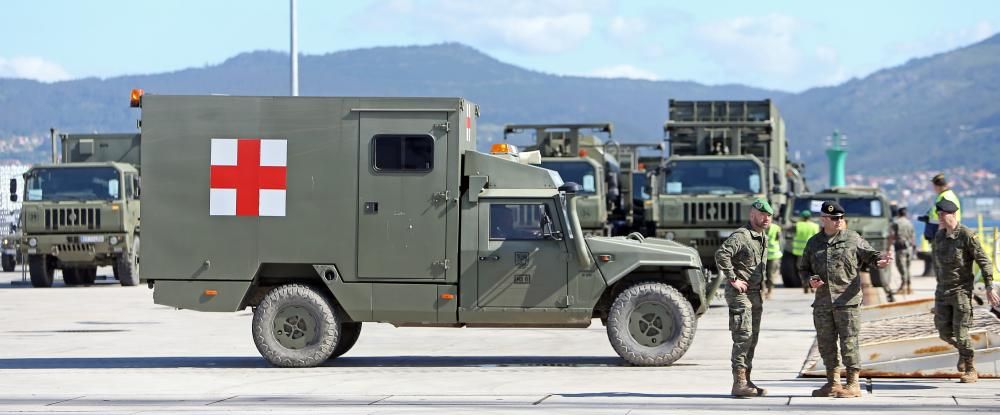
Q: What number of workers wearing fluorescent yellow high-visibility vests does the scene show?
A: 3